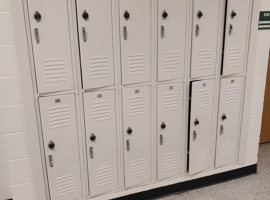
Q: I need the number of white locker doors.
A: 12